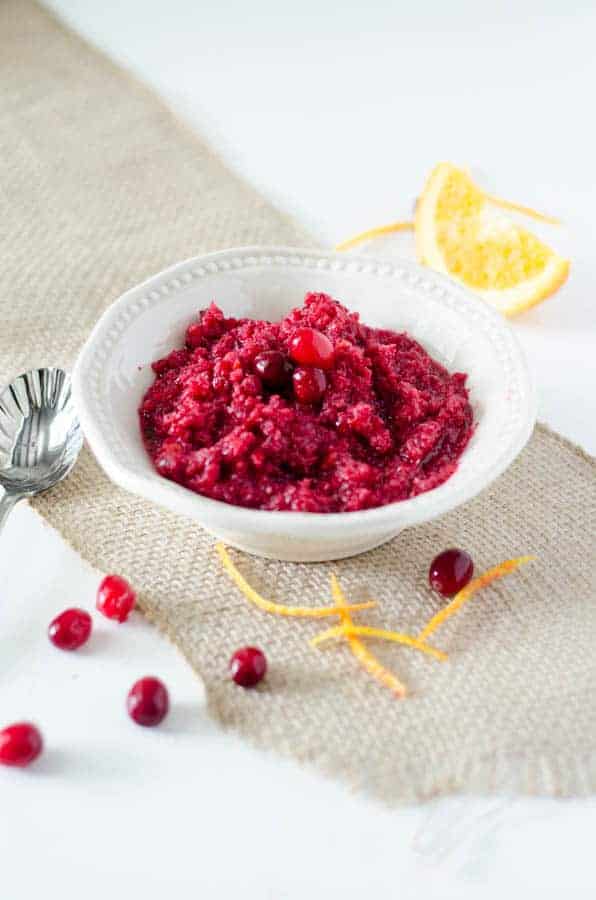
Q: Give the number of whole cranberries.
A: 9